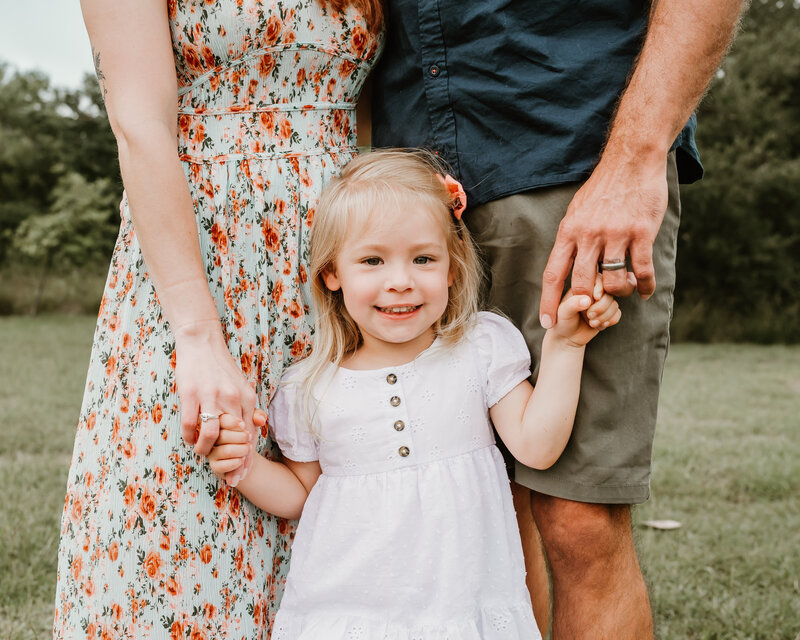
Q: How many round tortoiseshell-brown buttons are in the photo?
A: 4